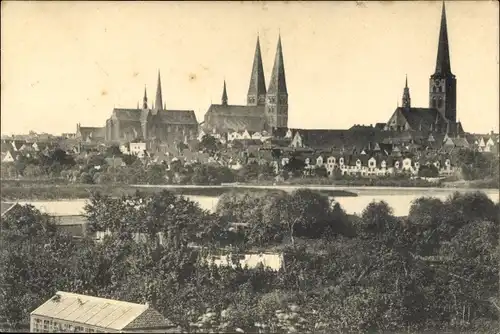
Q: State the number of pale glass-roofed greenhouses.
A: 1